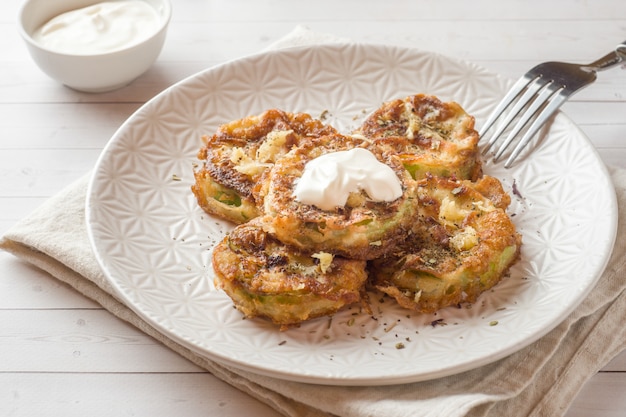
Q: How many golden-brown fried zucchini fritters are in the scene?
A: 5